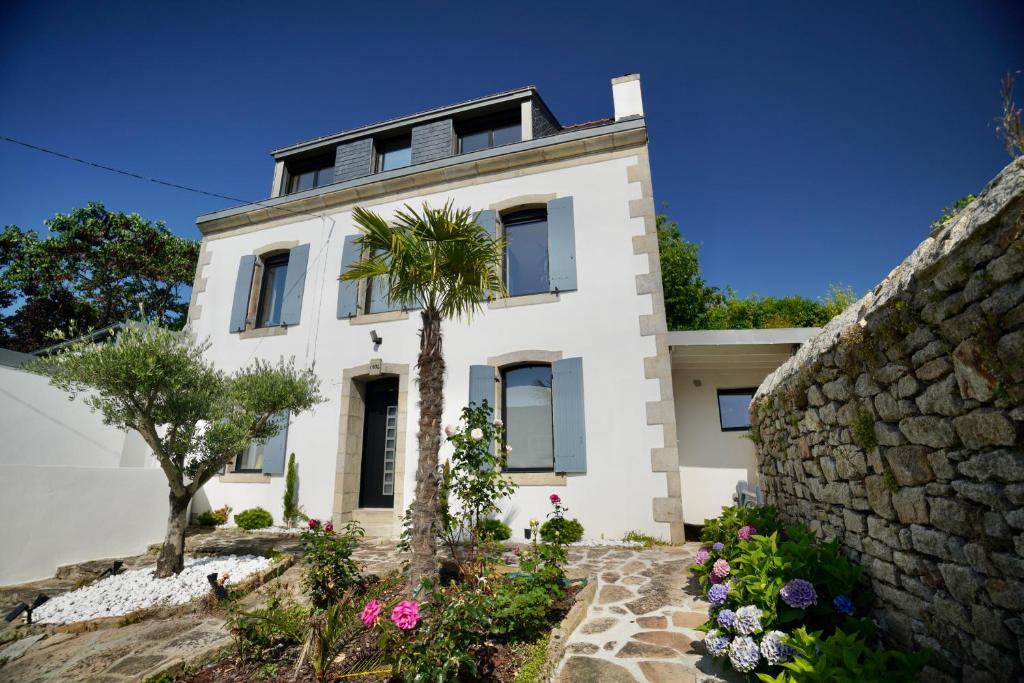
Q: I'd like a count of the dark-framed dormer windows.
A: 3